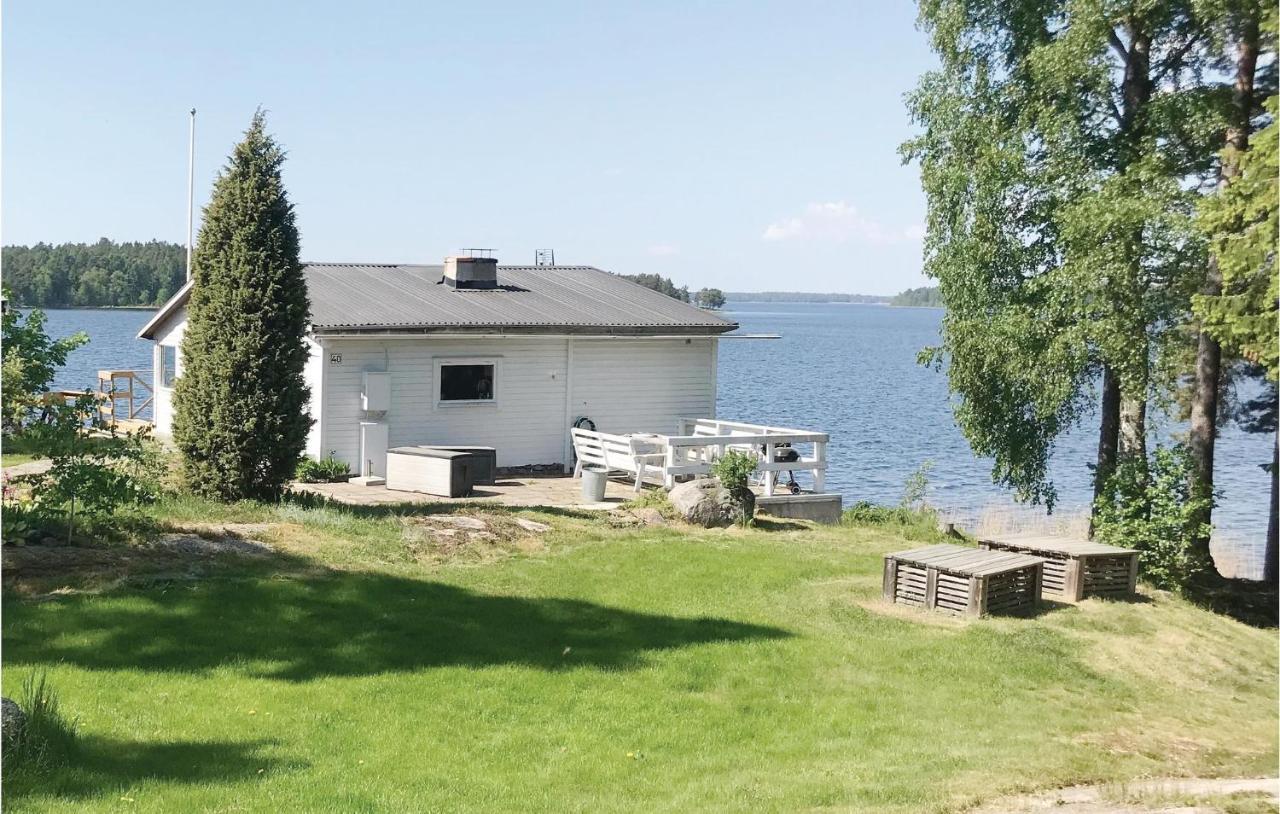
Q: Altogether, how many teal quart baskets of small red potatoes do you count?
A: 0